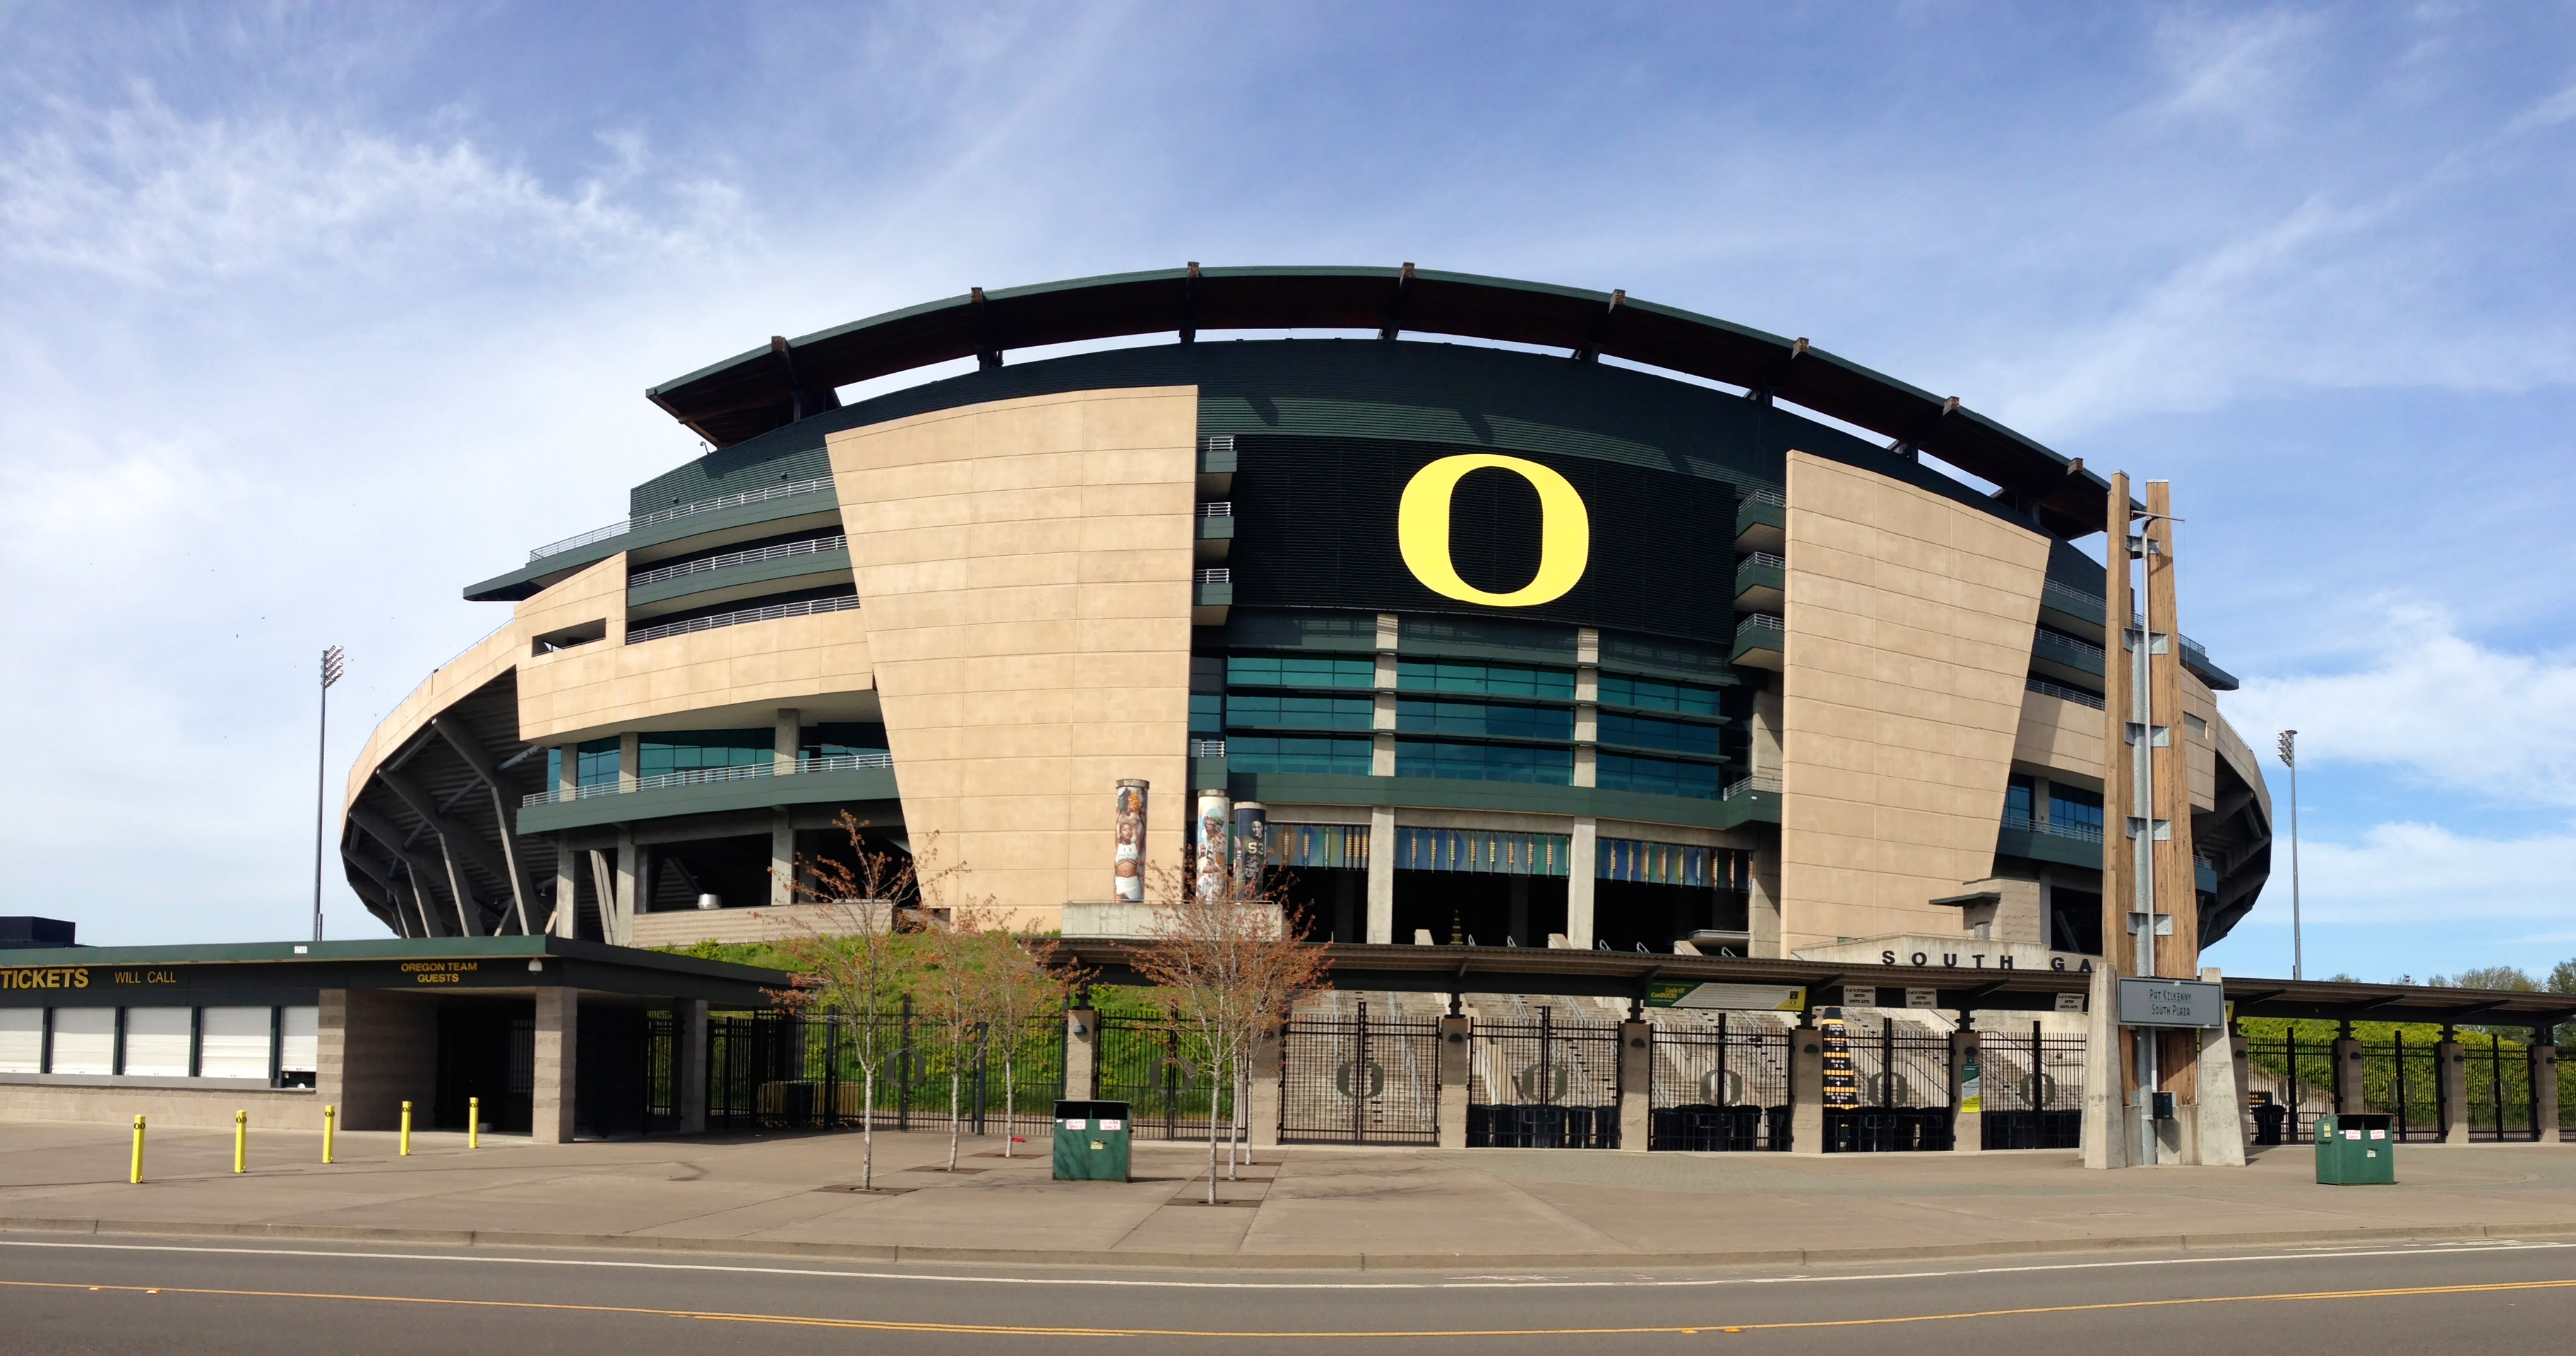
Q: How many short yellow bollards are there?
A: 5